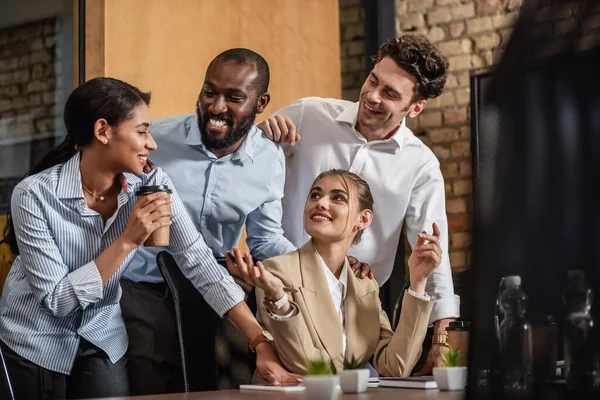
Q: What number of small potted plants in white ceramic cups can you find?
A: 3